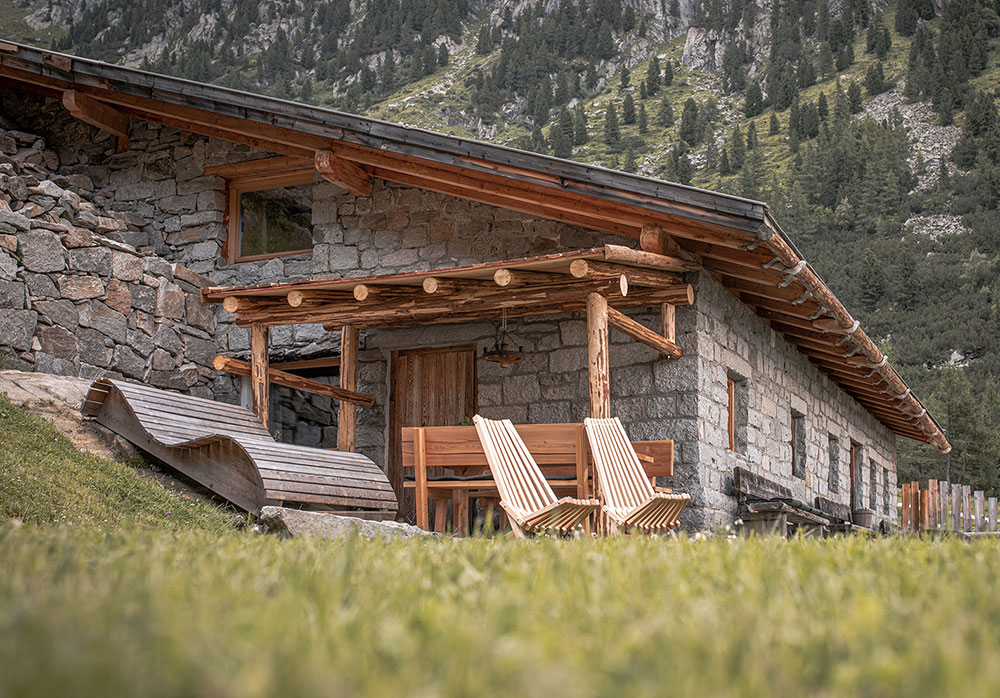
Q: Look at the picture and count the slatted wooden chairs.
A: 2